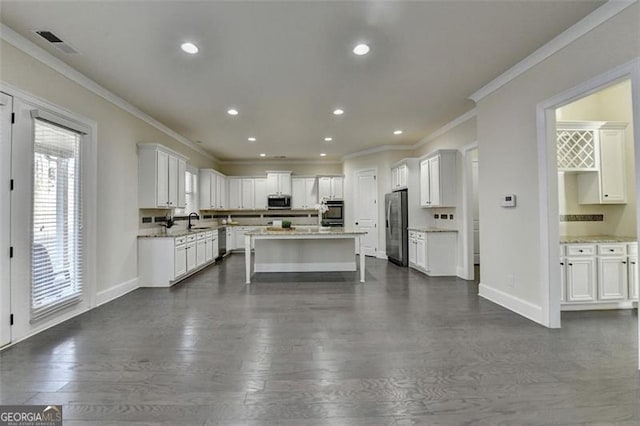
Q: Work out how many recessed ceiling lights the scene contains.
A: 9